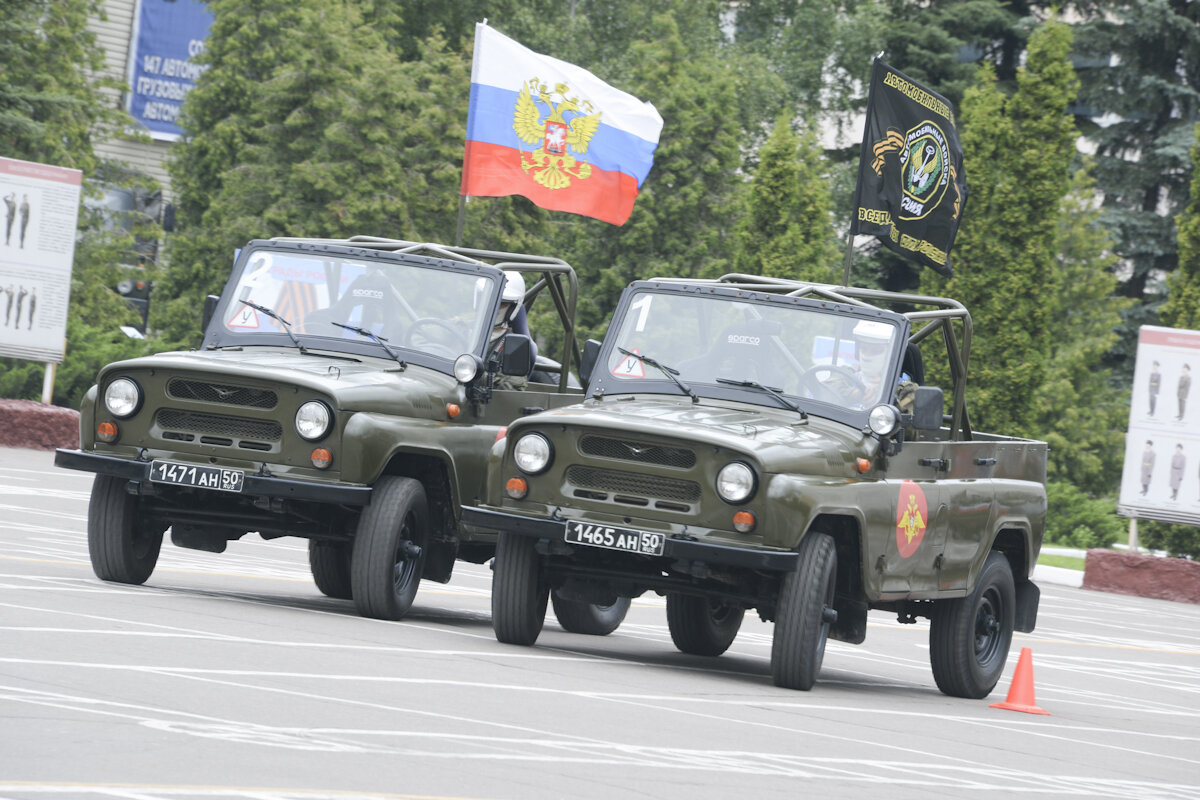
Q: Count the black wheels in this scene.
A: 8